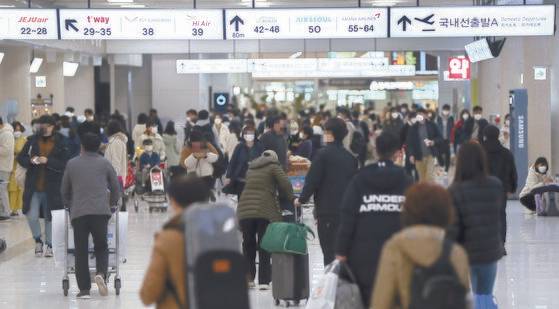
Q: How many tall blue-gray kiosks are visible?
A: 1